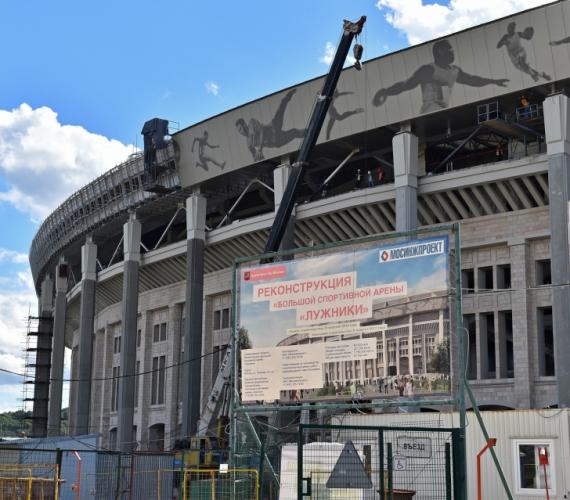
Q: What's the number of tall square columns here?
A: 8